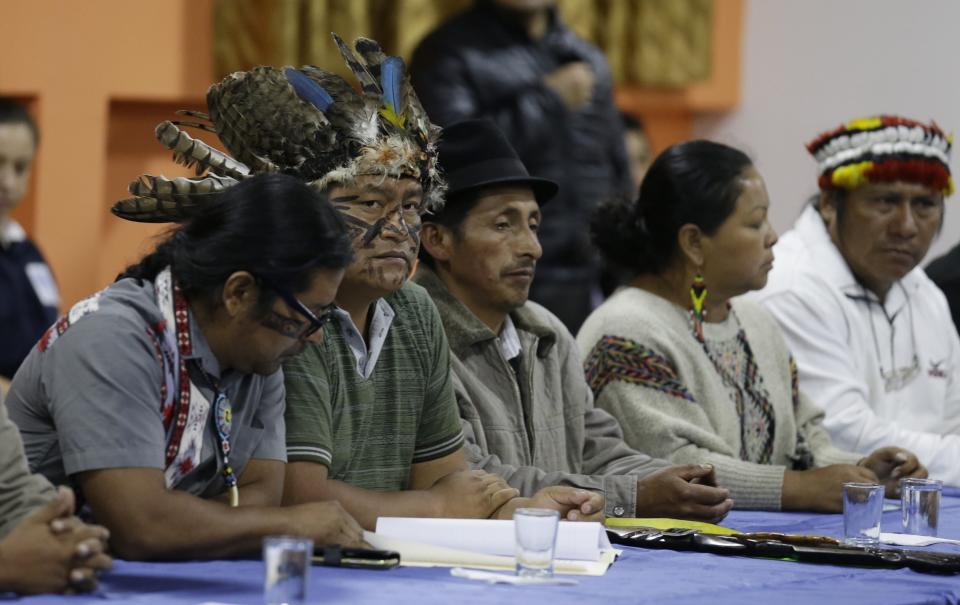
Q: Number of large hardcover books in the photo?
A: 0